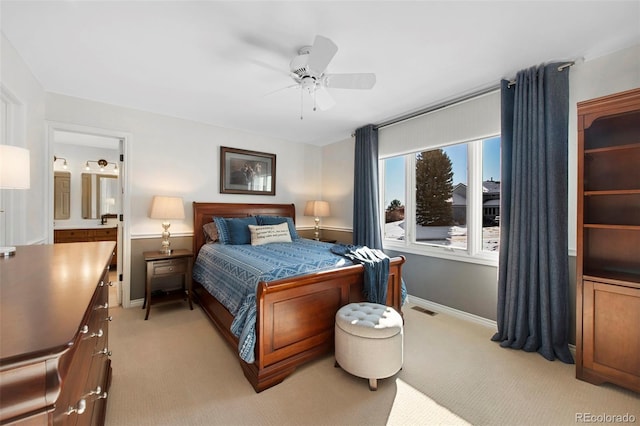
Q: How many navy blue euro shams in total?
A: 2